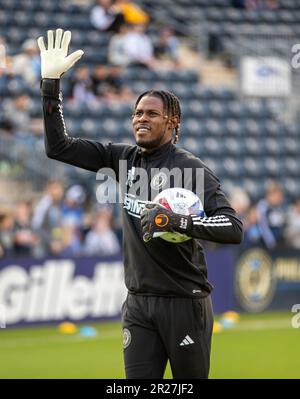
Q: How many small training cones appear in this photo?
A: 5